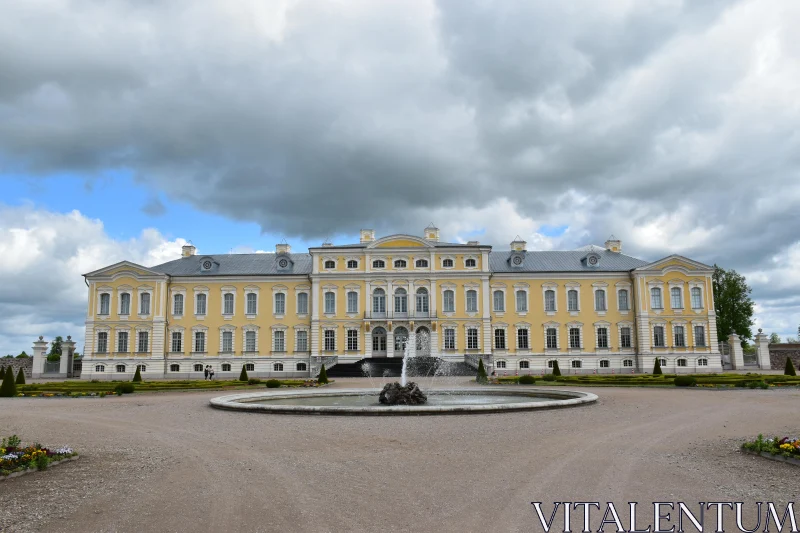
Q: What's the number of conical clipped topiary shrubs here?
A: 10